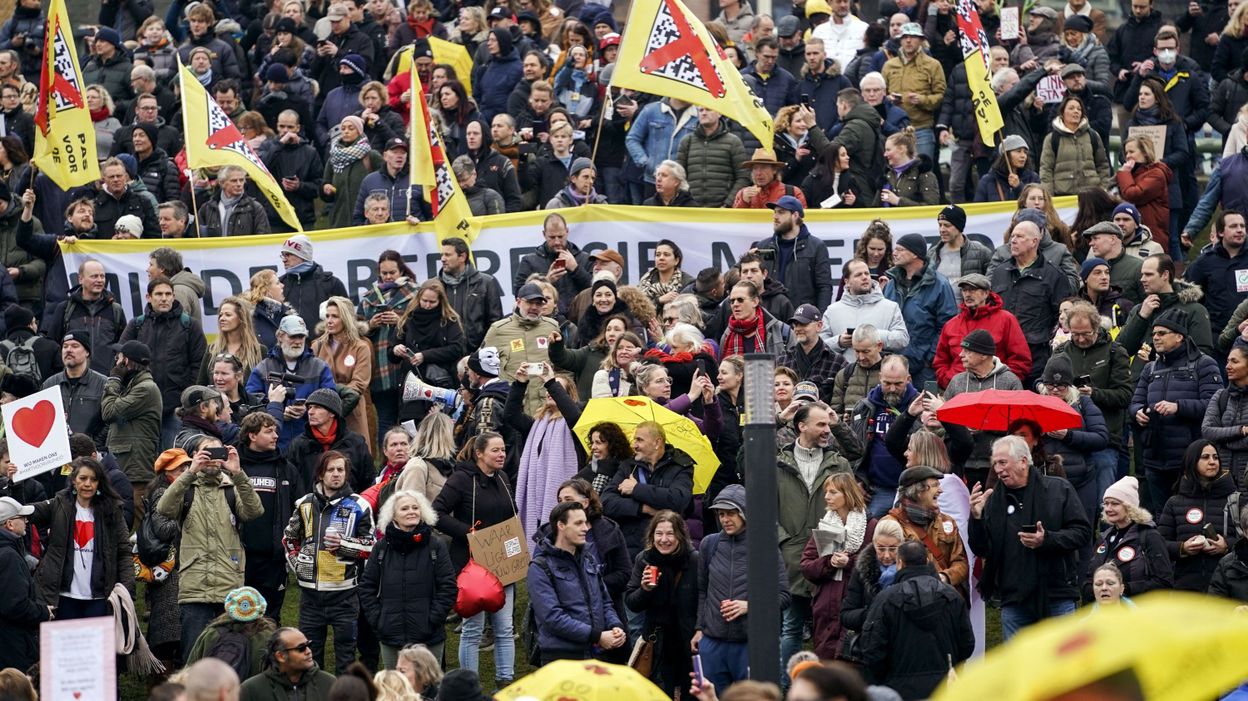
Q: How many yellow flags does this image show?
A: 5